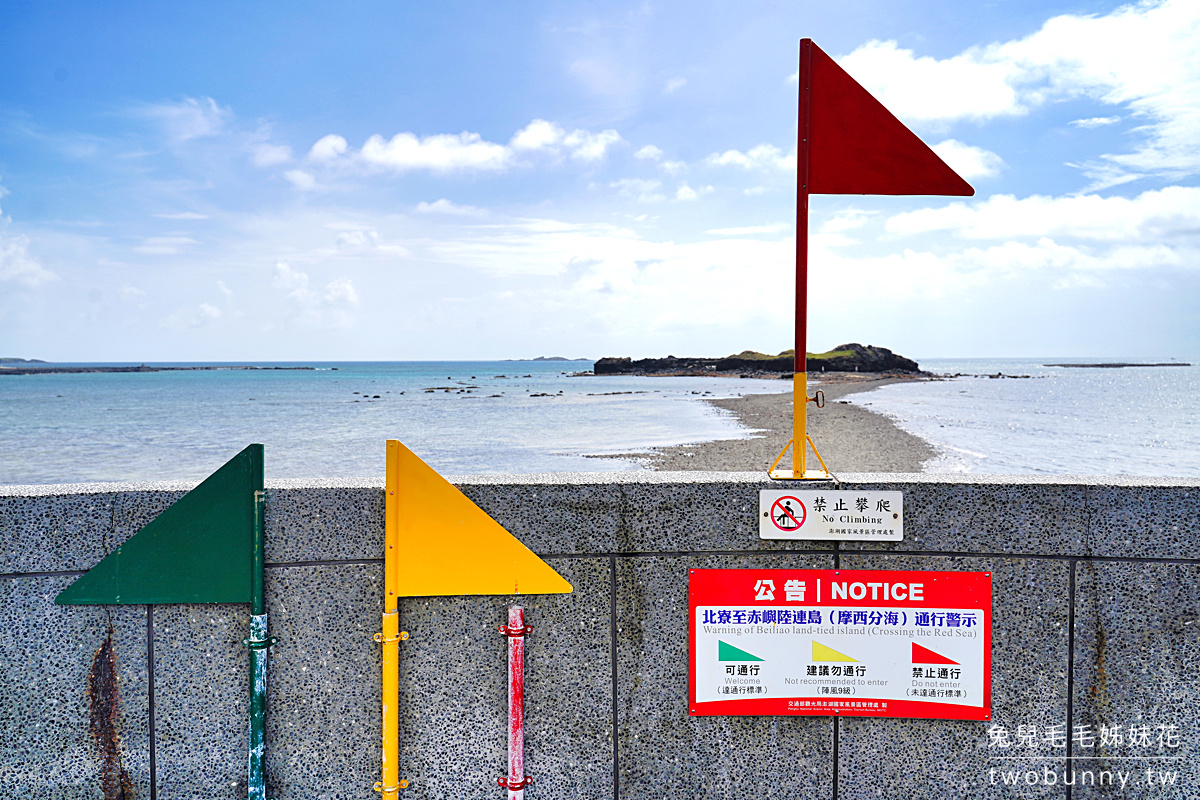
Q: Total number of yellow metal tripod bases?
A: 1